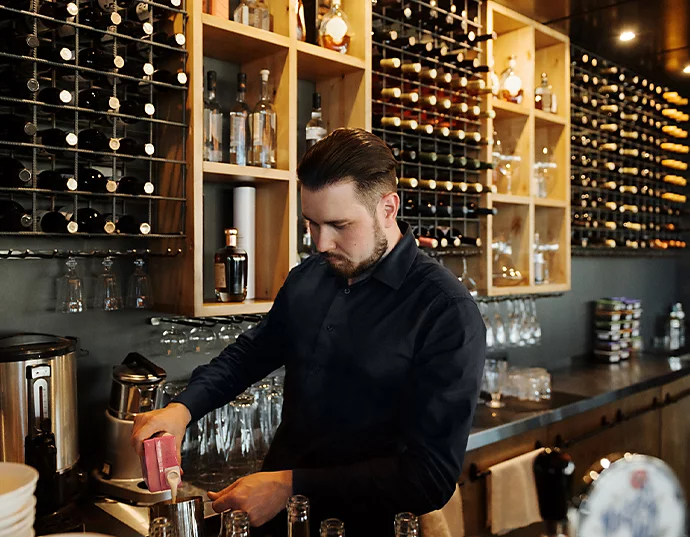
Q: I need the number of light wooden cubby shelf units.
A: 2